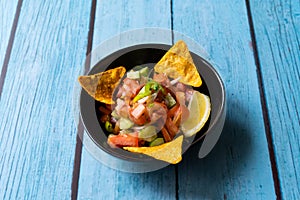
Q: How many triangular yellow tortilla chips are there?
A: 3